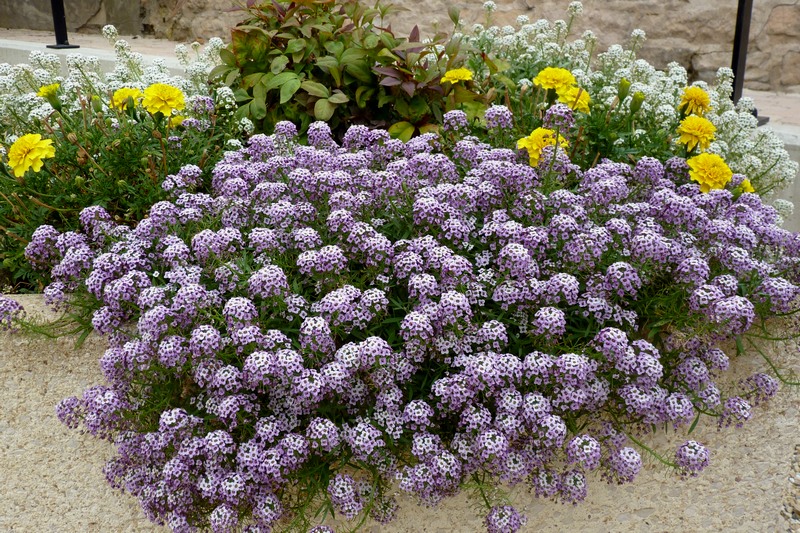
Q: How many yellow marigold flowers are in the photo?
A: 13